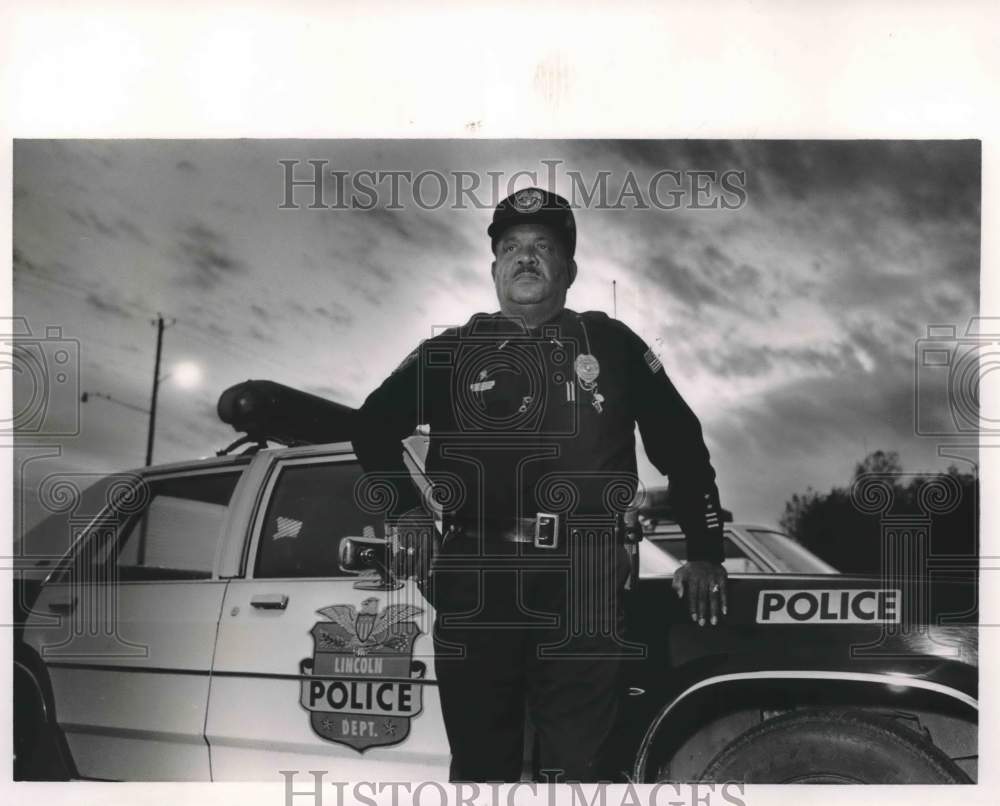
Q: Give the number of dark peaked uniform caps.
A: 1